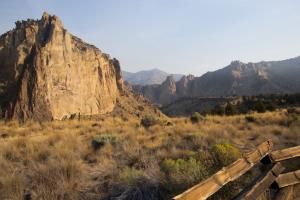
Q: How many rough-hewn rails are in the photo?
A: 4